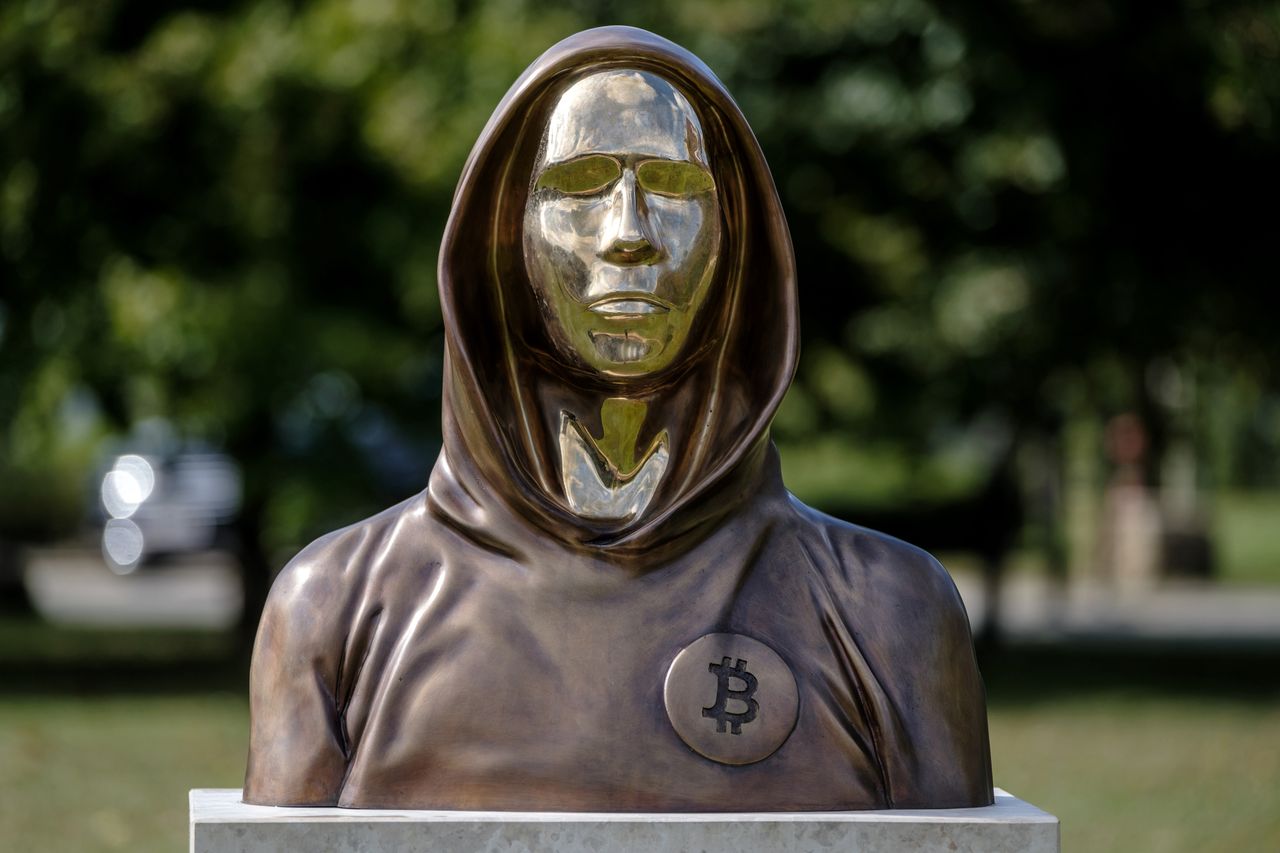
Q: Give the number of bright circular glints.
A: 3